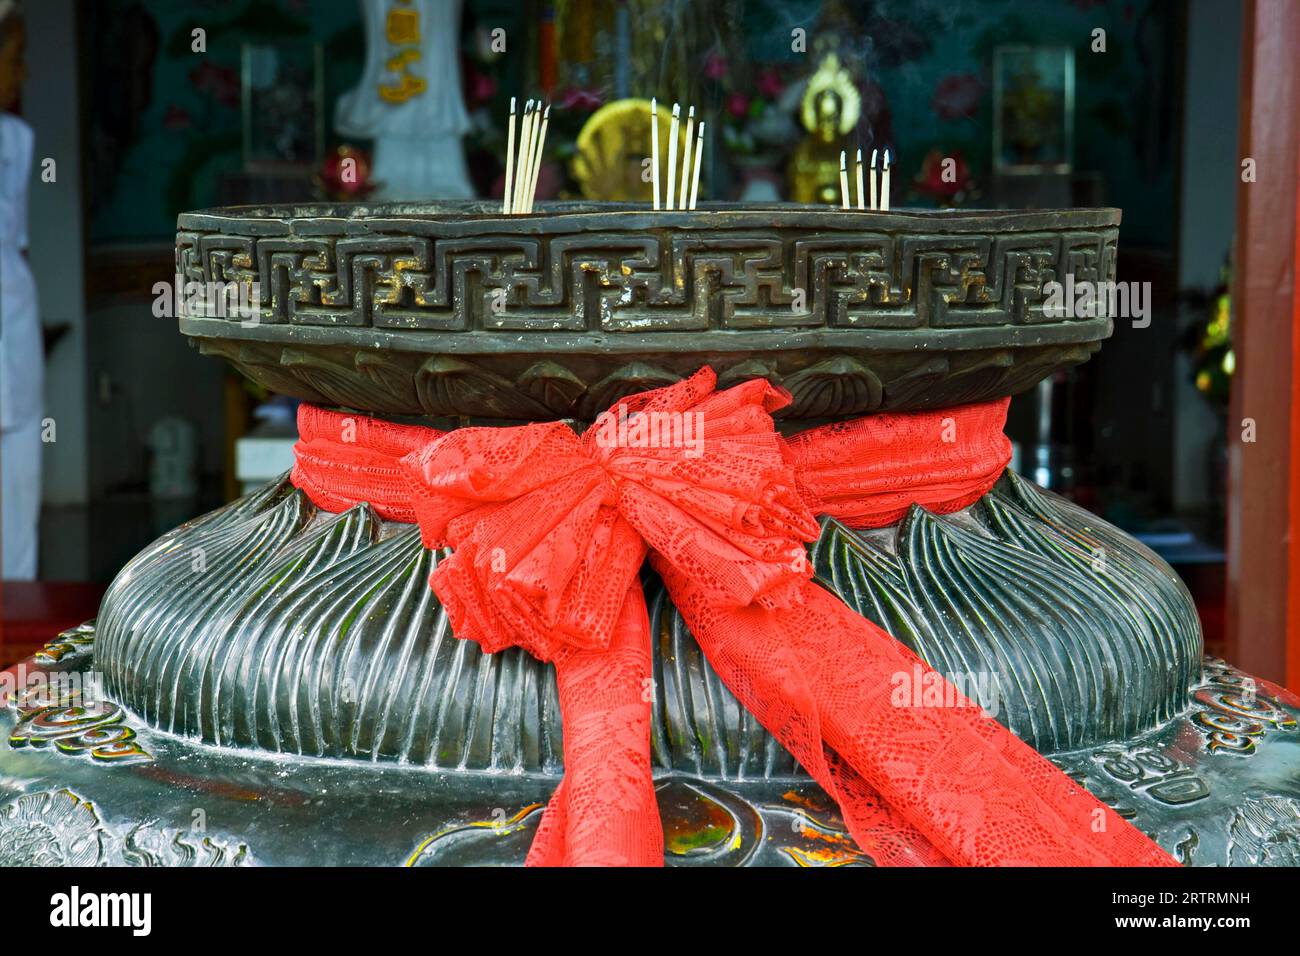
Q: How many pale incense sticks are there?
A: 13